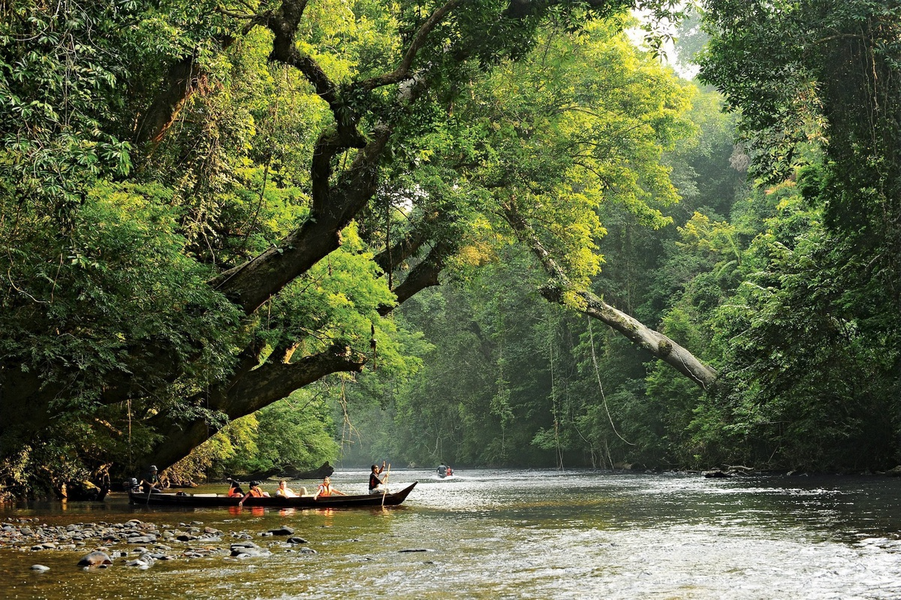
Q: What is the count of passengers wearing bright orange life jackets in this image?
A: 4